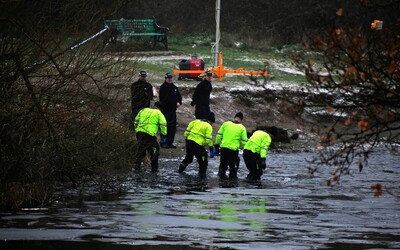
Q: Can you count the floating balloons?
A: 0